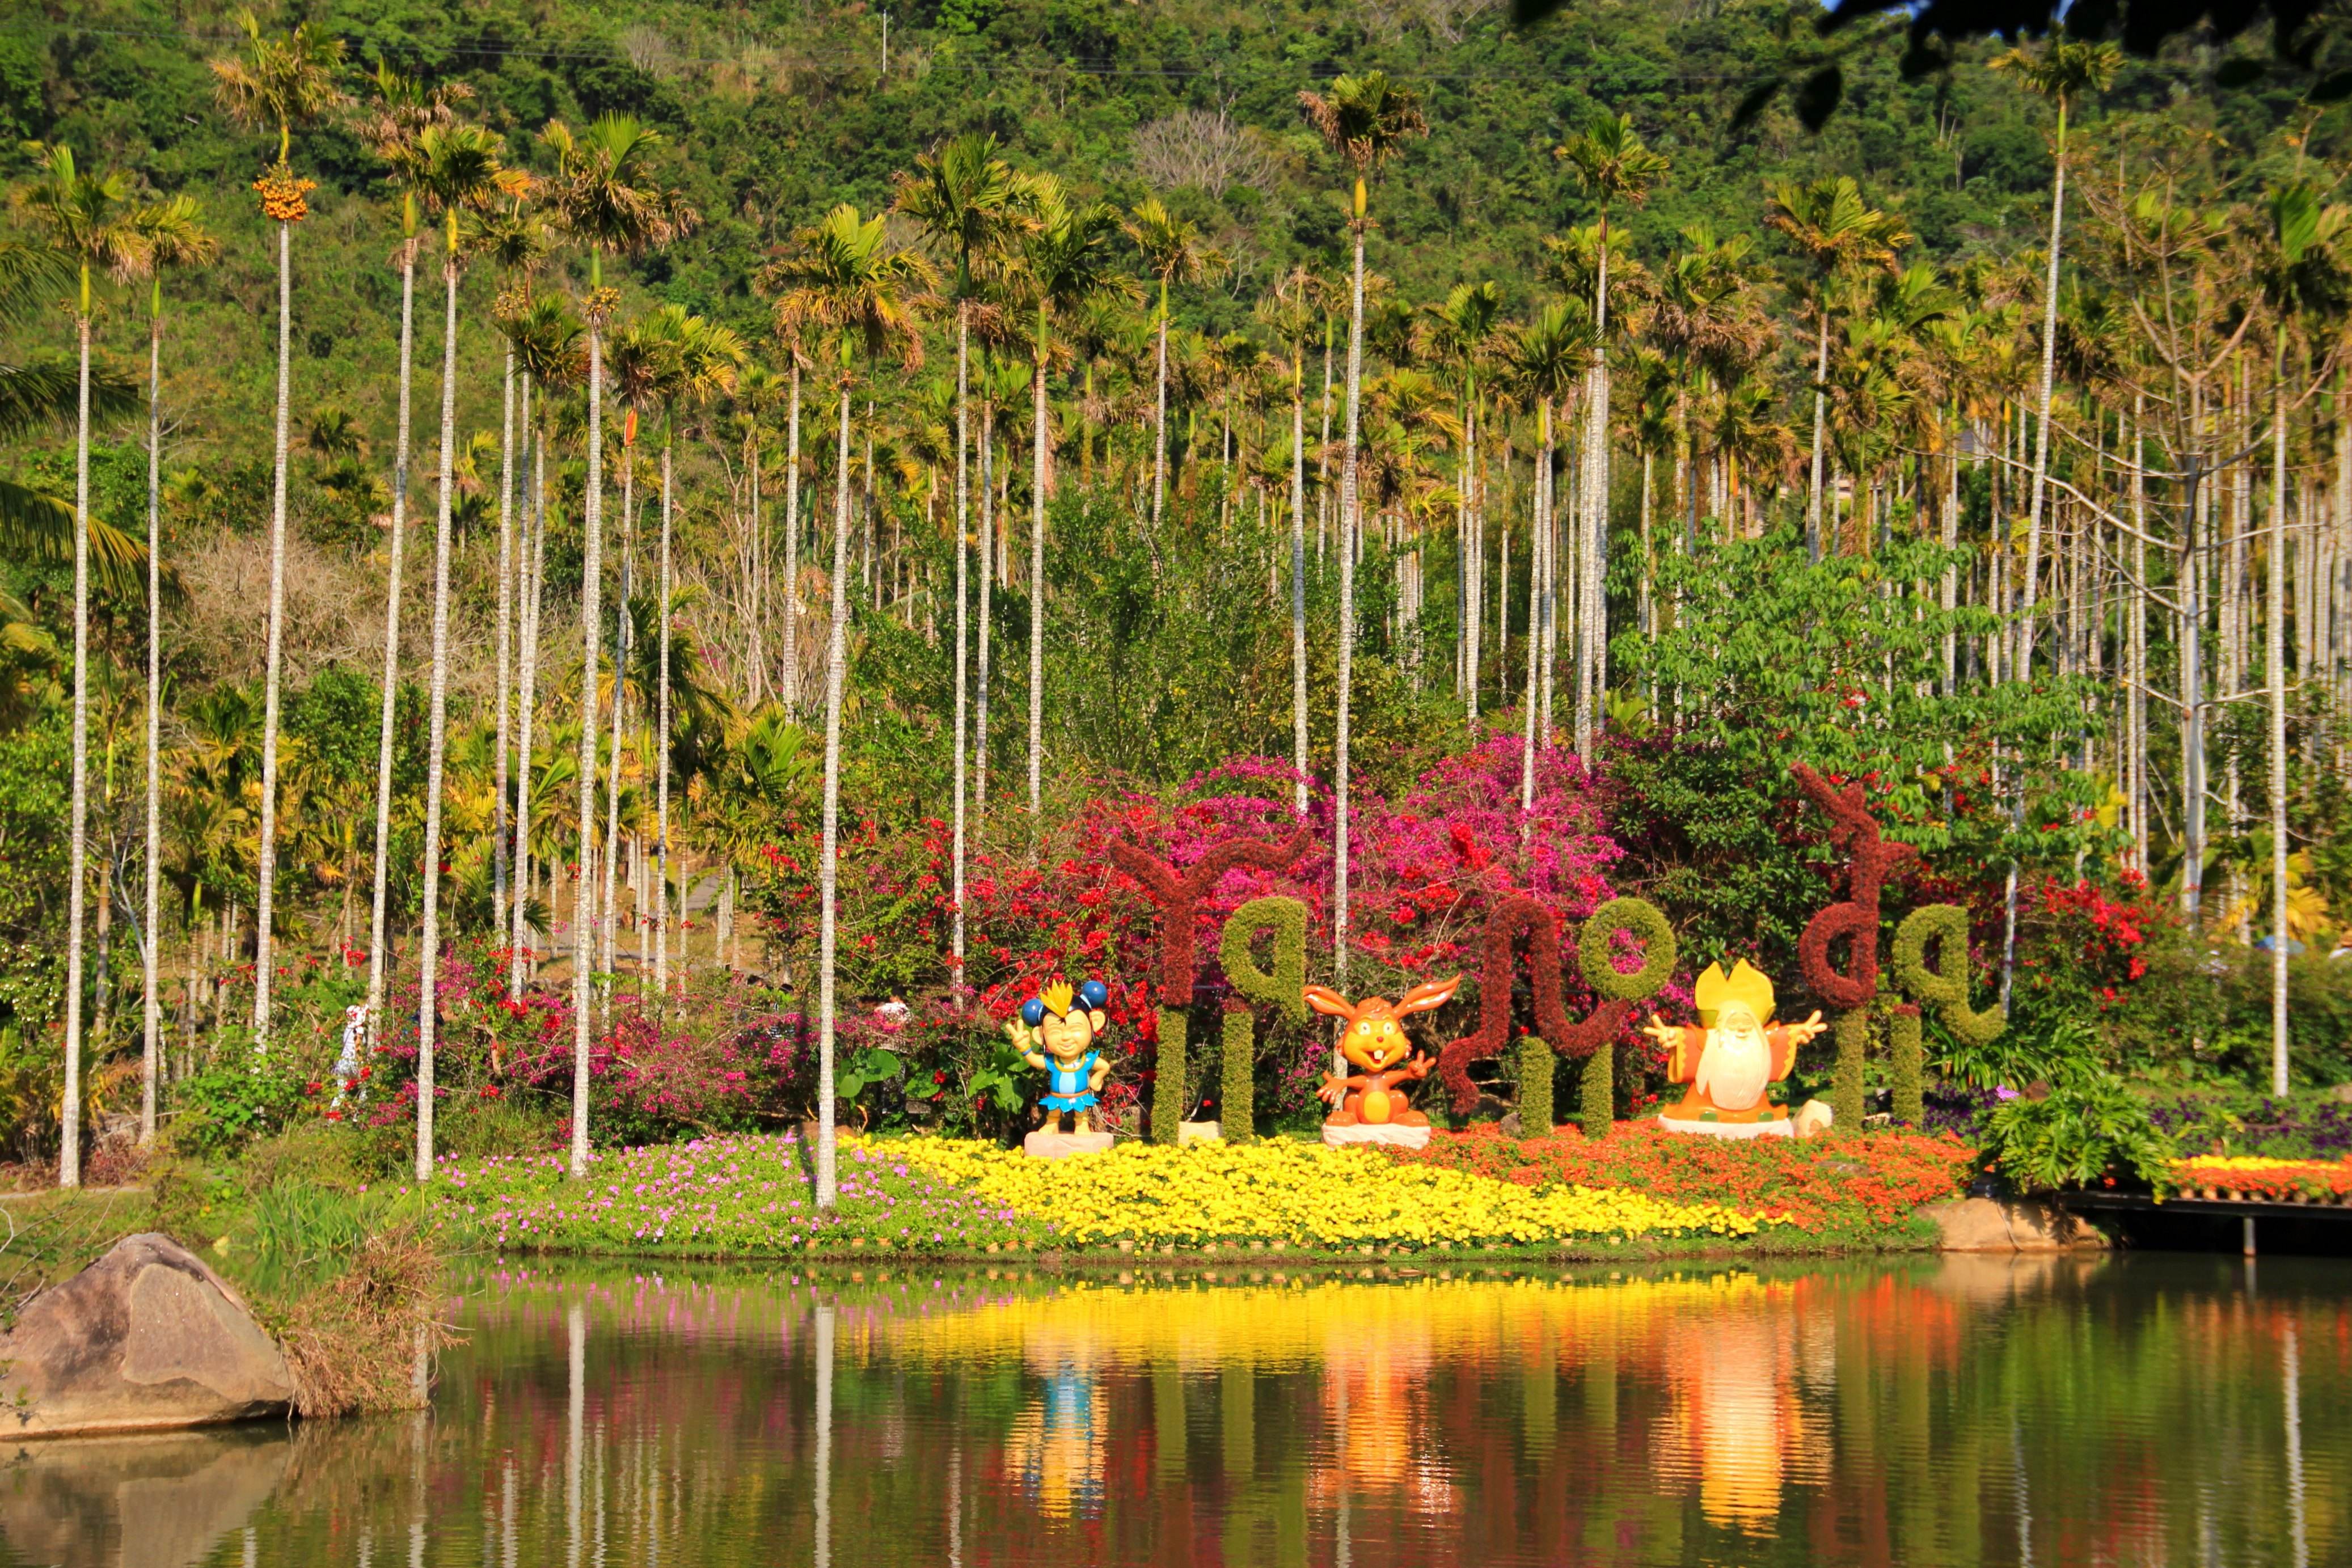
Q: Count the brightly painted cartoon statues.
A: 3